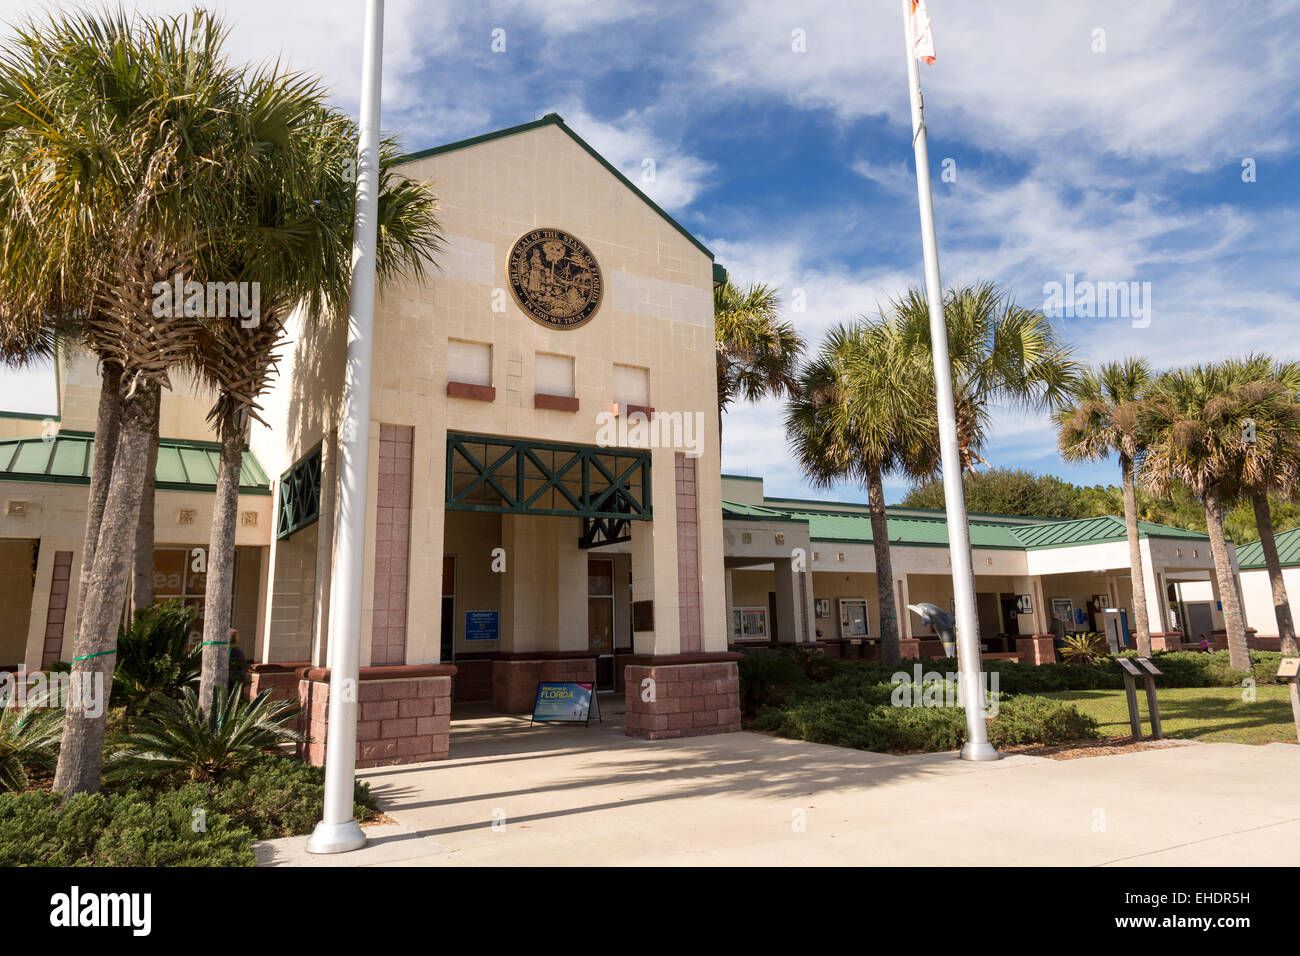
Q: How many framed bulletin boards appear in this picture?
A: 3